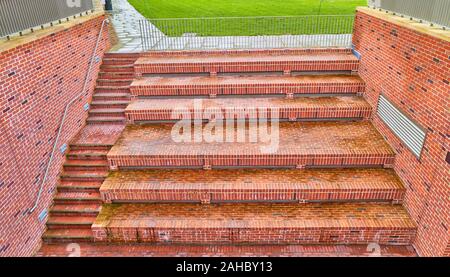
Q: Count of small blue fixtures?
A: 4